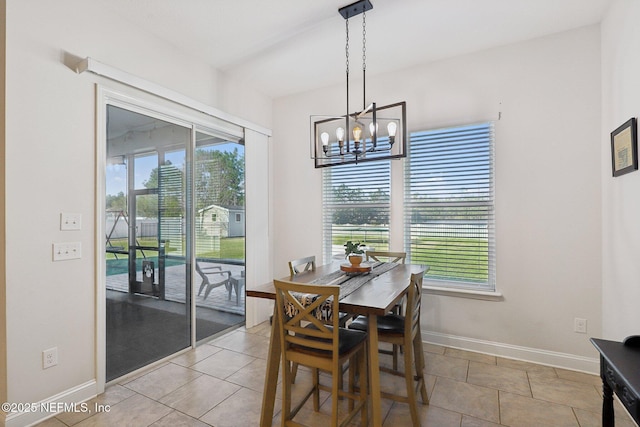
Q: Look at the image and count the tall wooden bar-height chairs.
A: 4